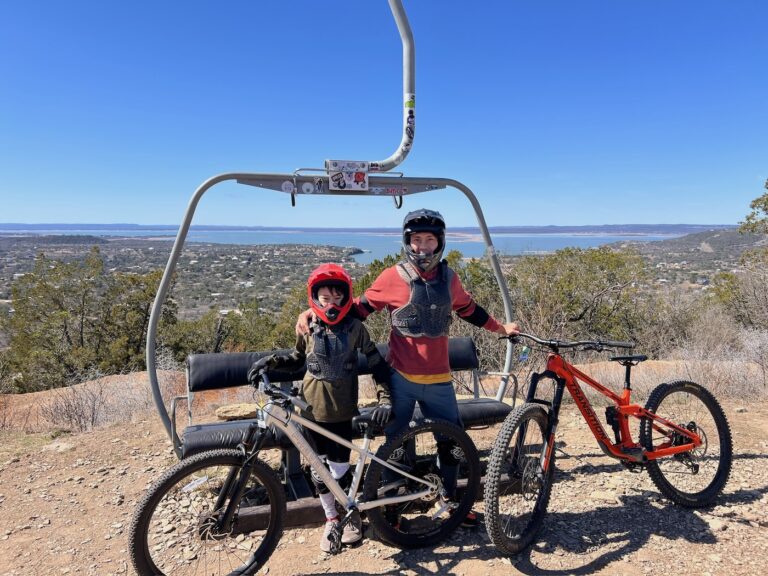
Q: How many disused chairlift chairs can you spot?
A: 1